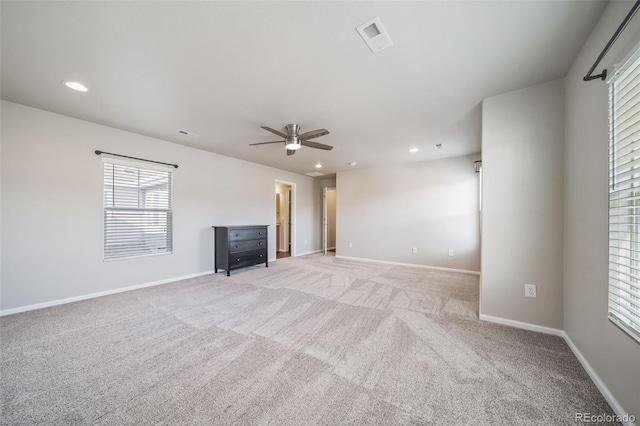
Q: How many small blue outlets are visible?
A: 0